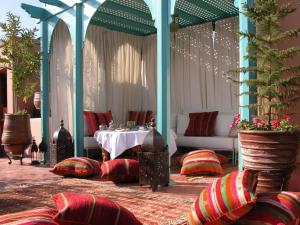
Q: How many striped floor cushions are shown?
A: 7